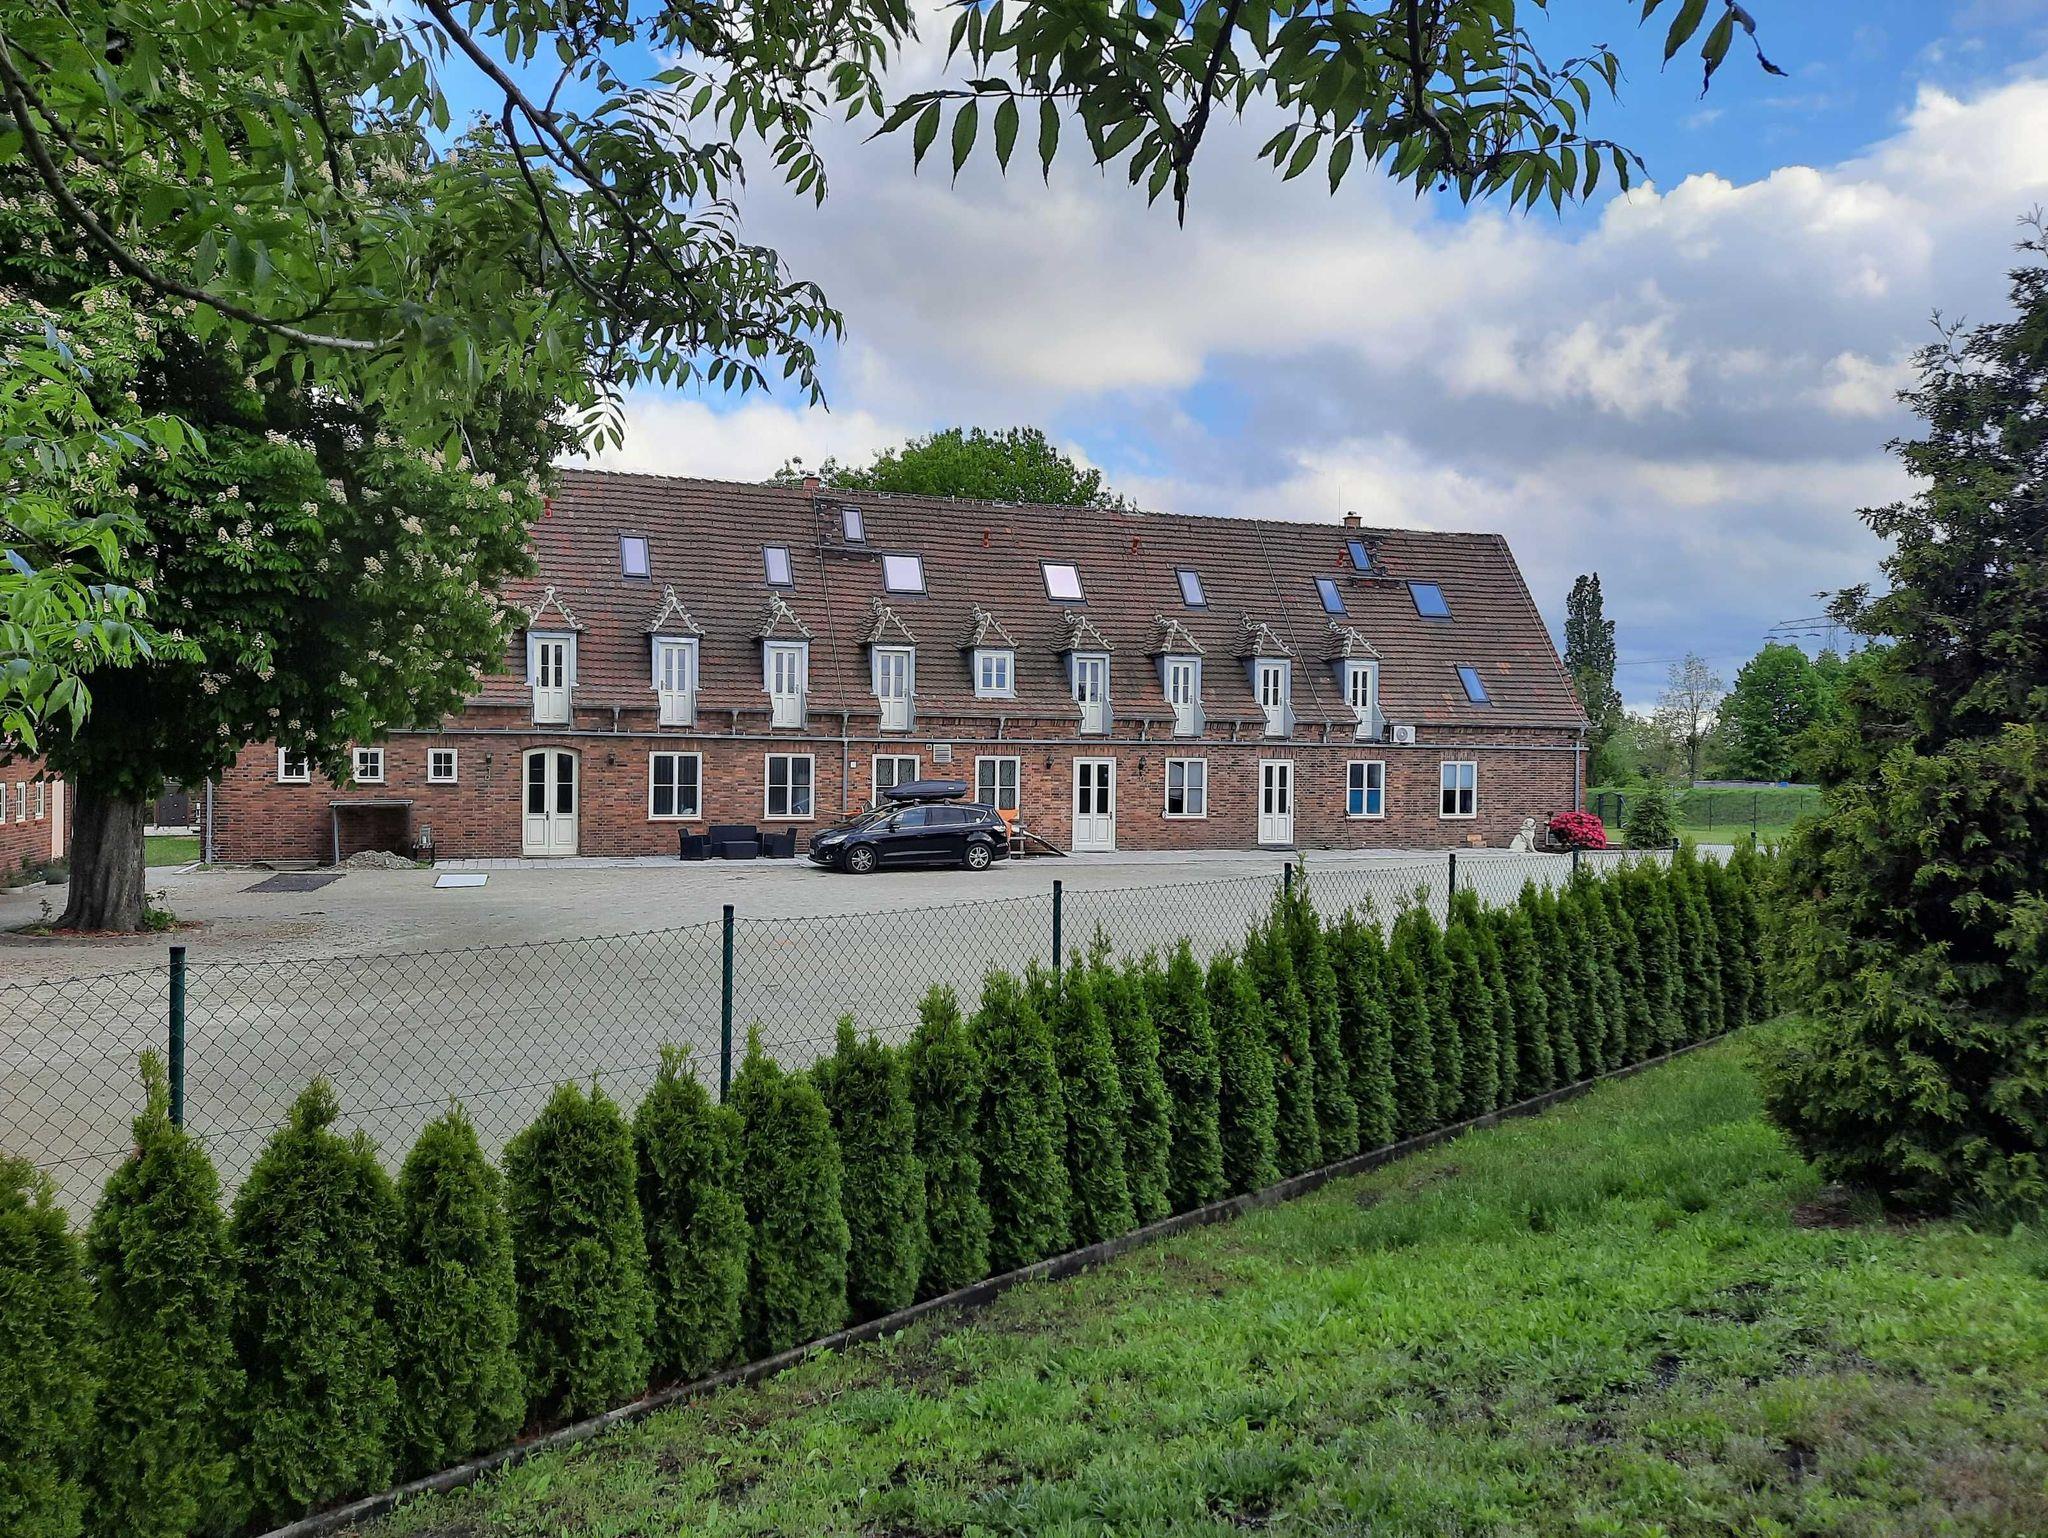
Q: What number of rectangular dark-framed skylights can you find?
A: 10